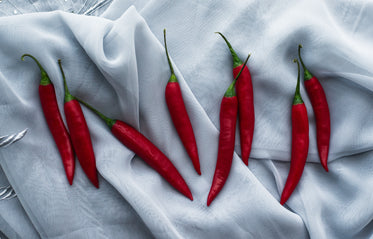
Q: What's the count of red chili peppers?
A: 8